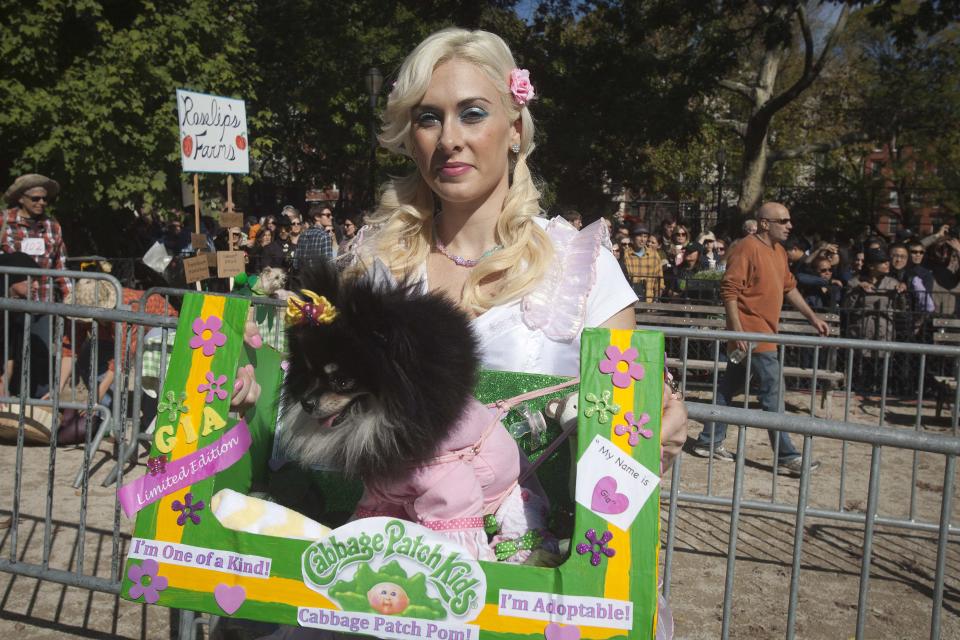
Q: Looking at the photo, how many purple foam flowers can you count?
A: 3